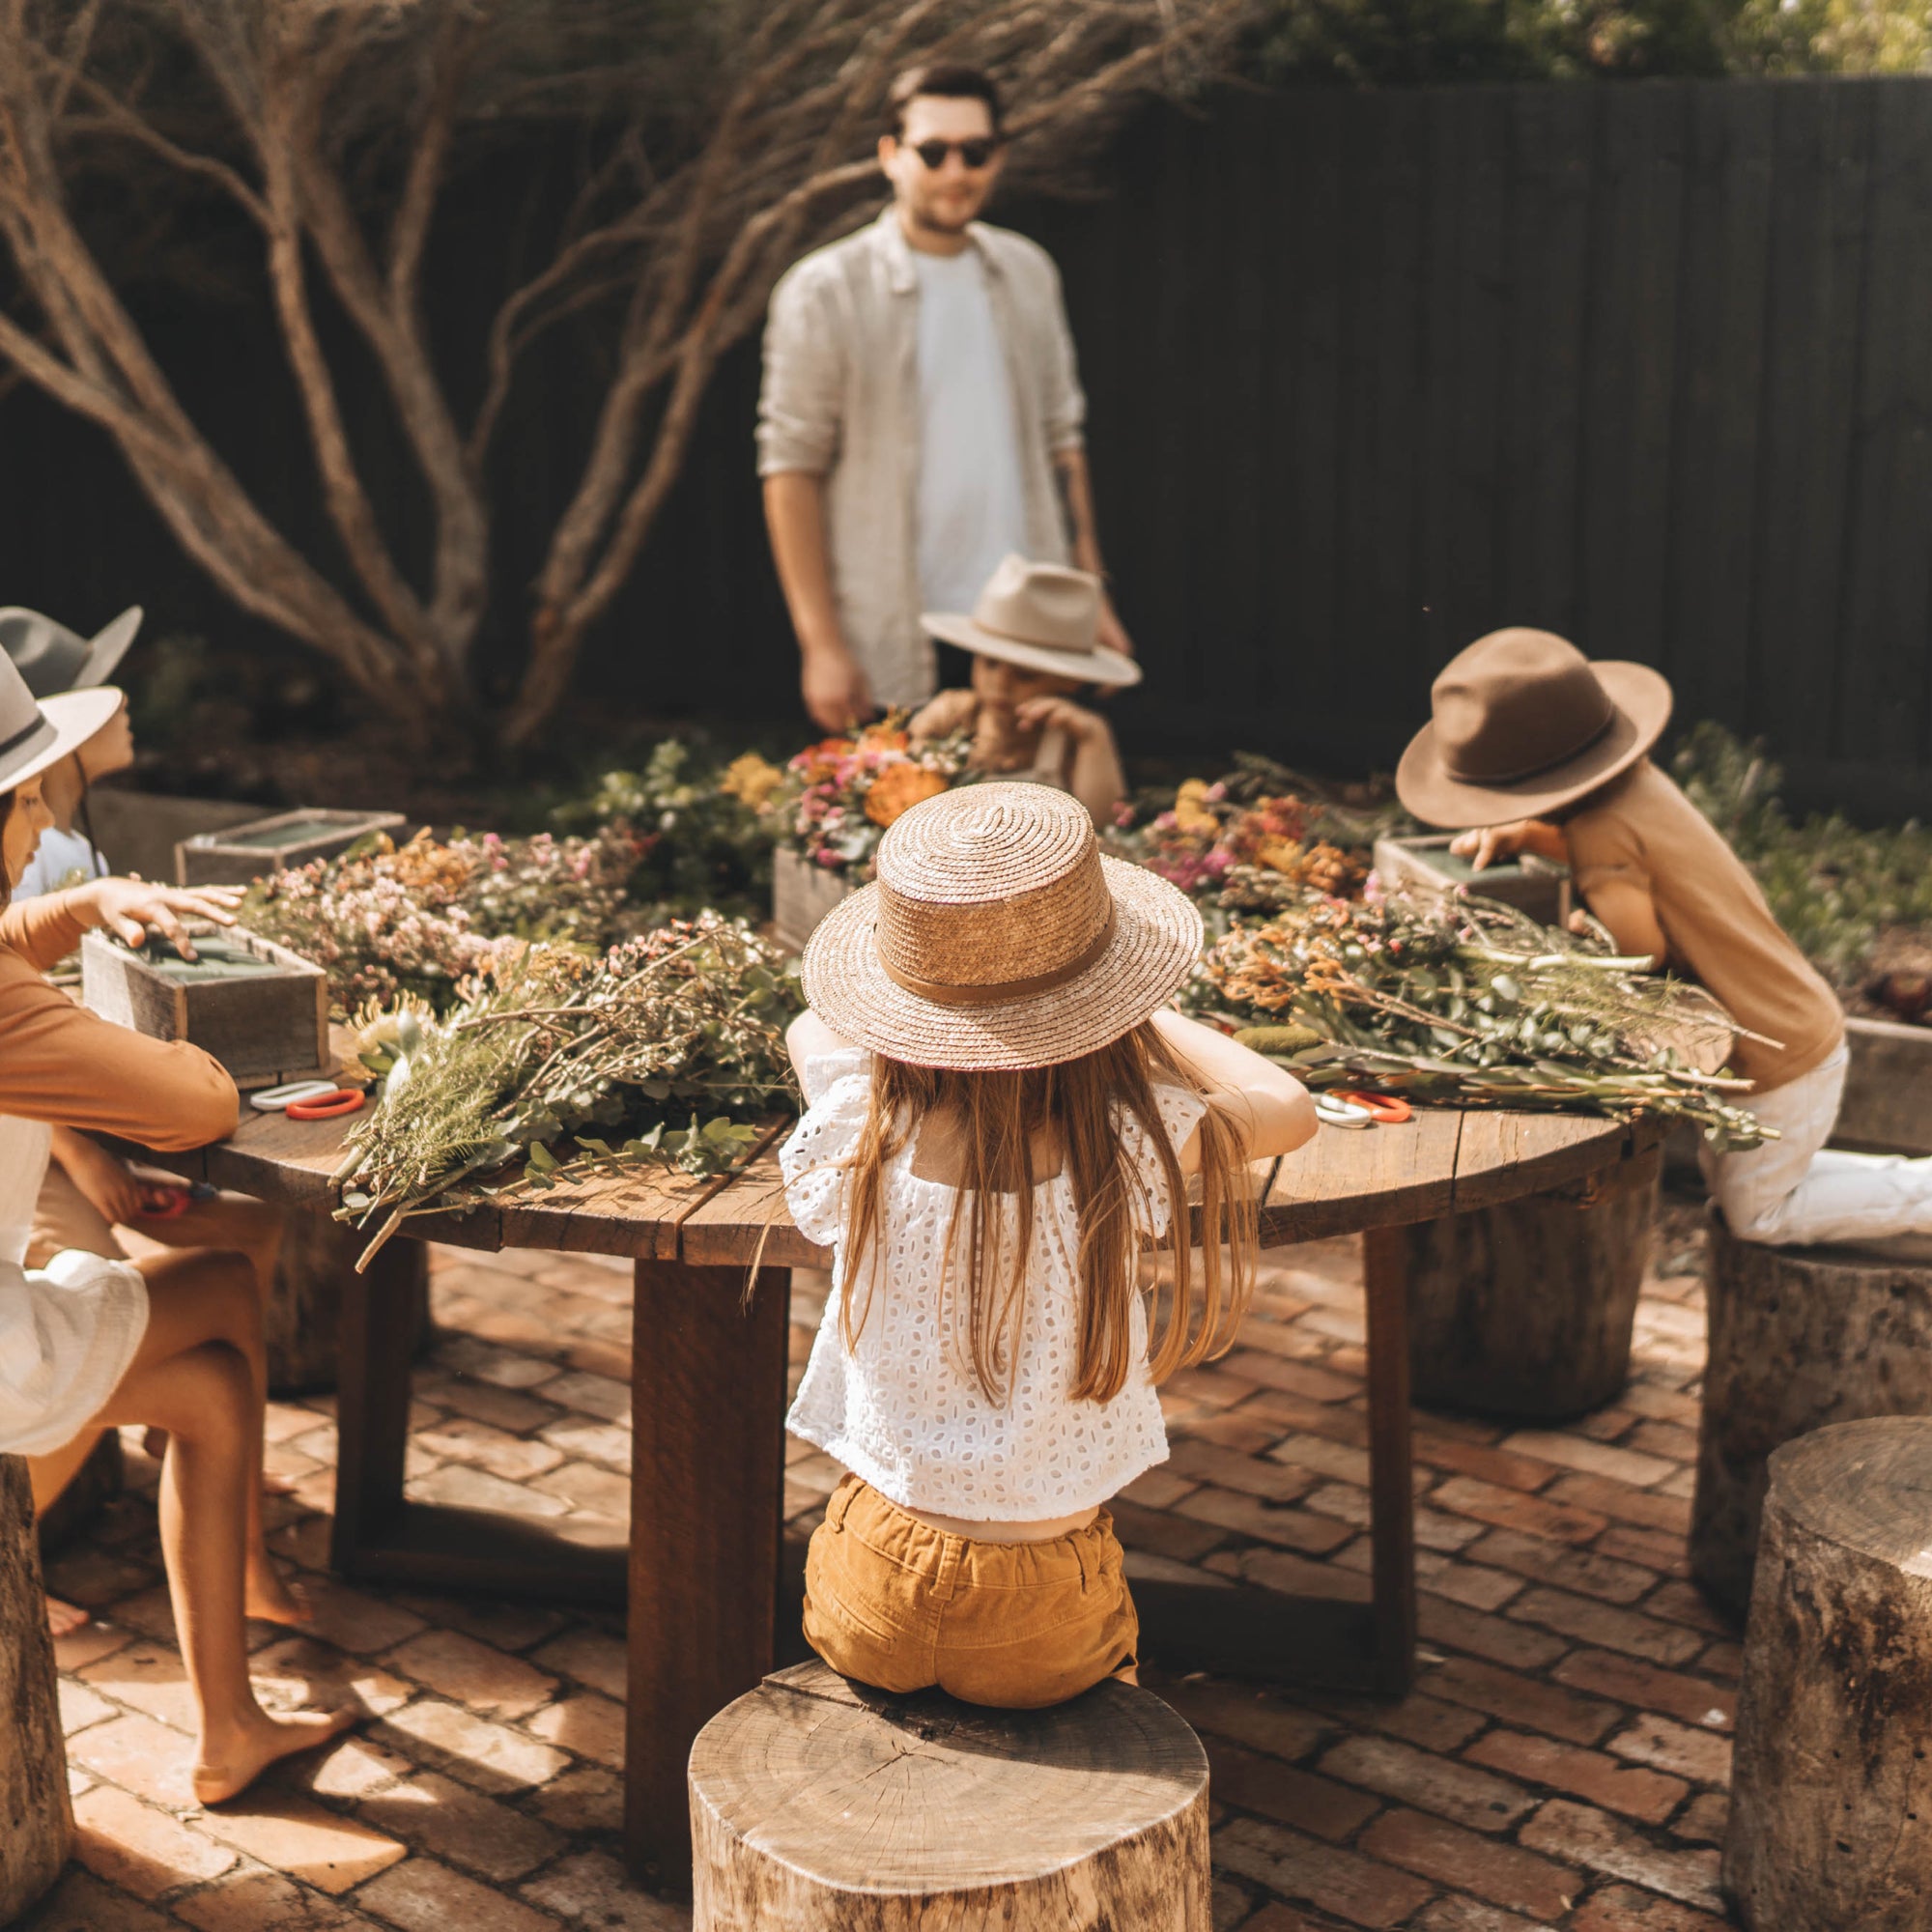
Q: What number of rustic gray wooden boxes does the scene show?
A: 4